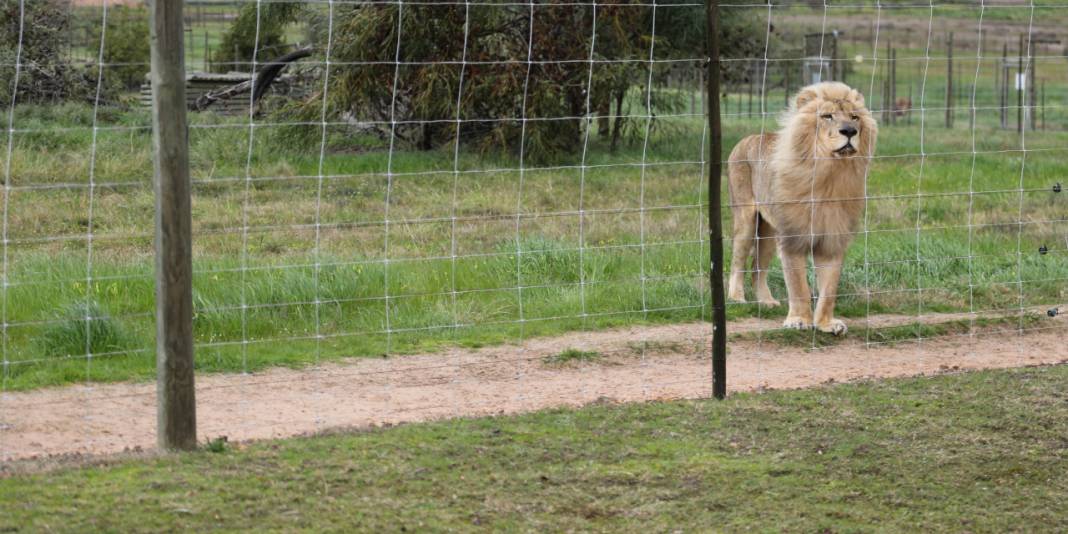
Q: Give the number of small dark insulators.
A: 3